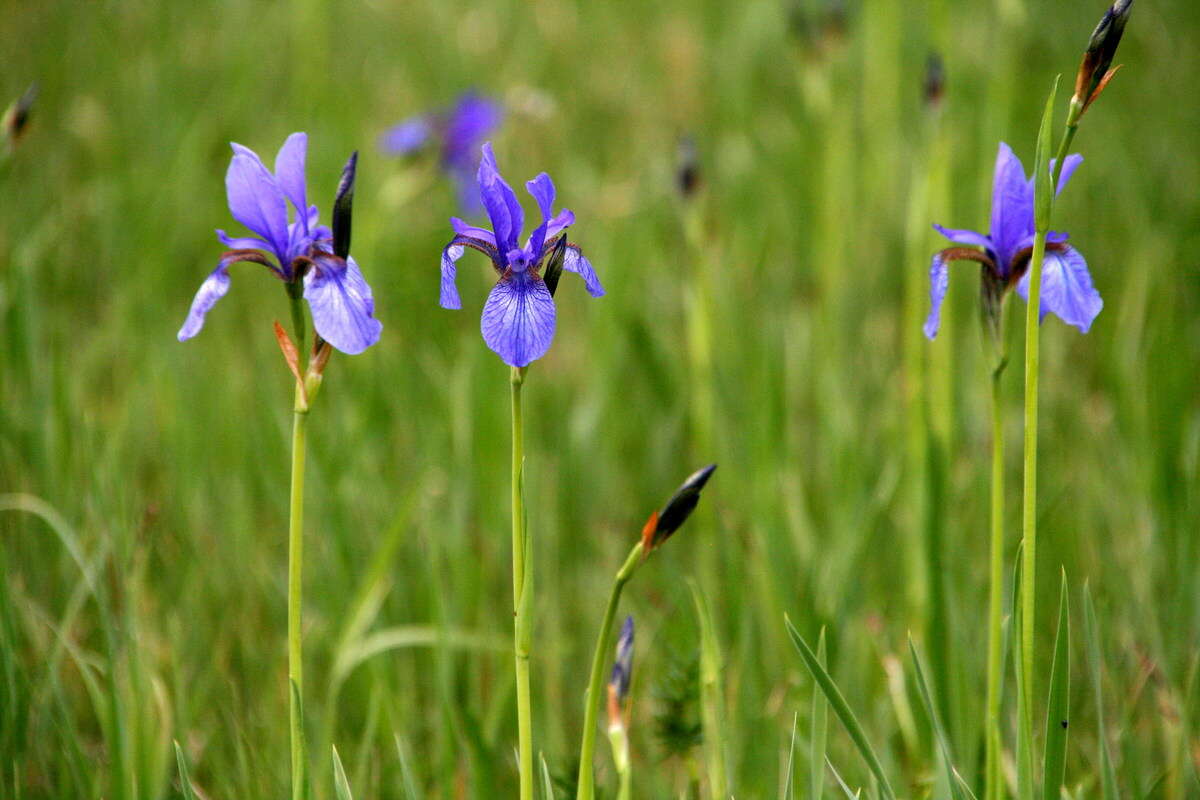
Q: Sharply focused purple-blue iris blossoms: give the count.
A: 3